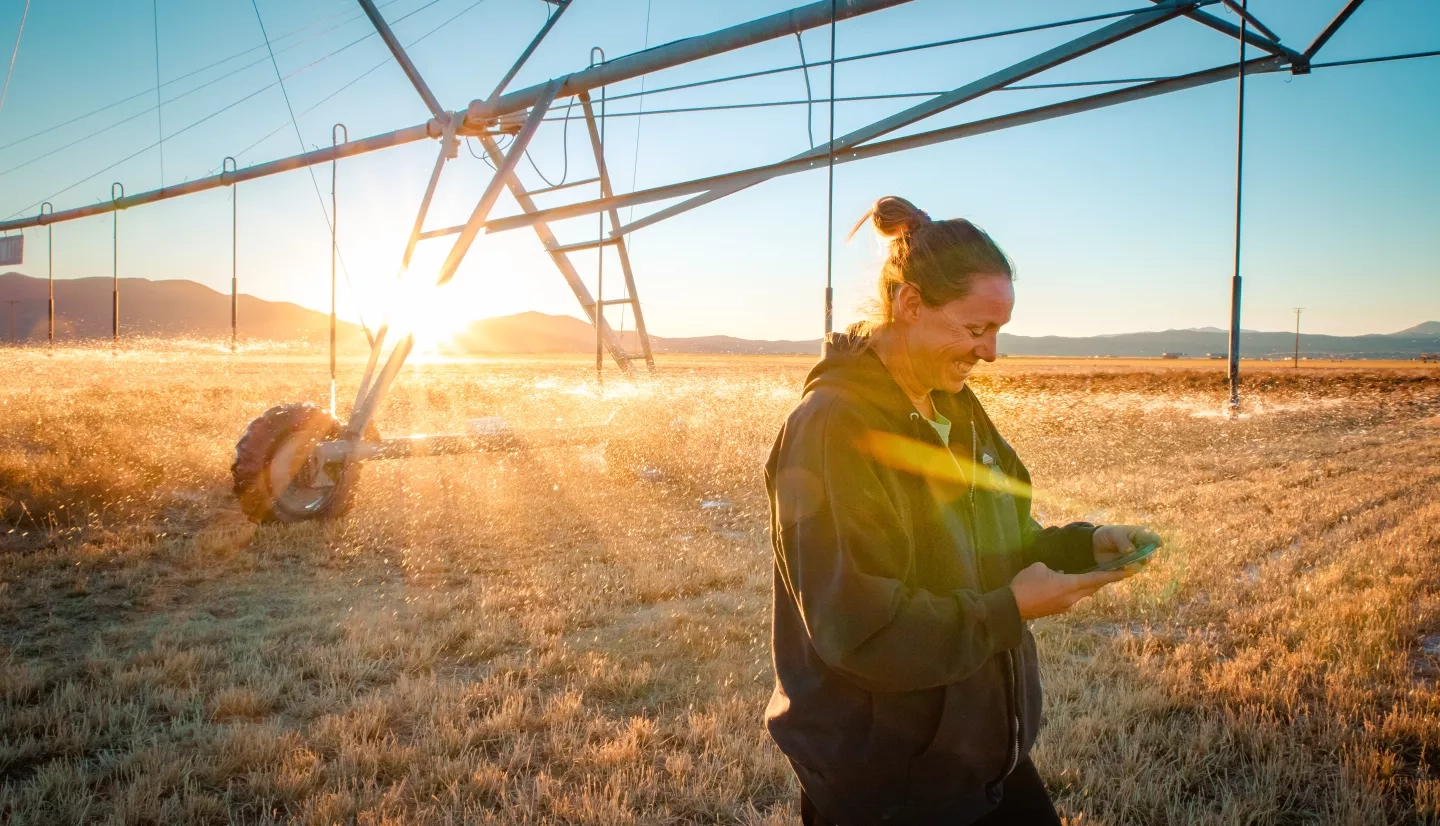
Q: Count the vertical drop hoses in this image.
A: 7